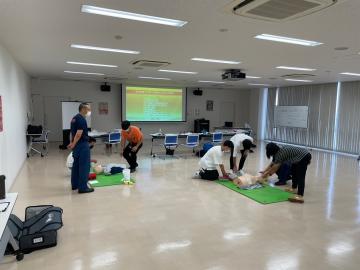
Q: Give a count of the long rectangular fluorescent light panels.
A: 14